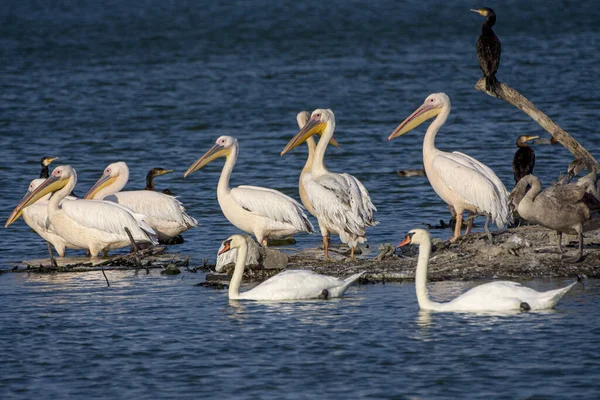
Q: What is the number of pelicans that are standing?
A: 7